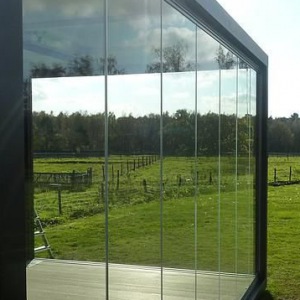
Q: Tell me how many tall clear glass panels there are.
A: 7